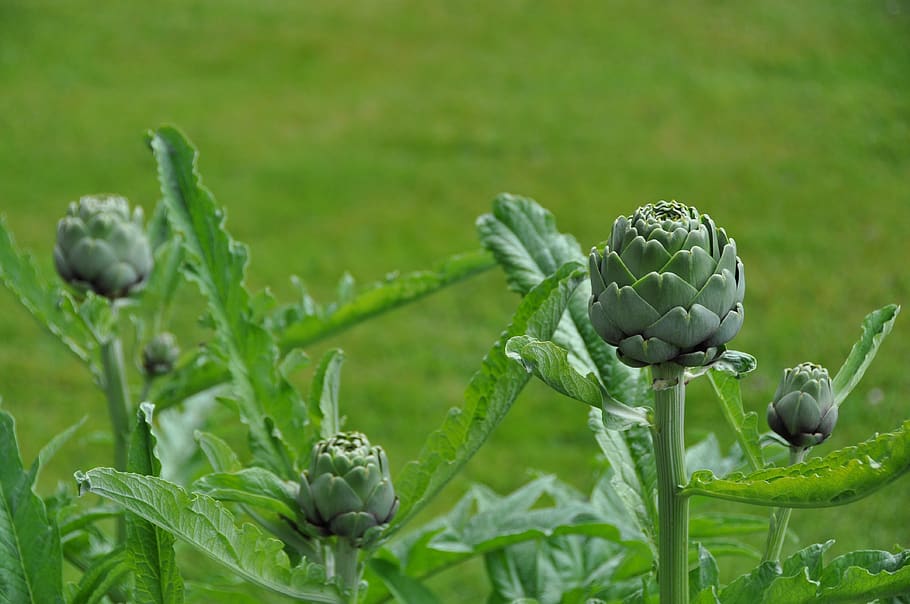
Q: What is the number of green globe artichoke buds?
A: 5